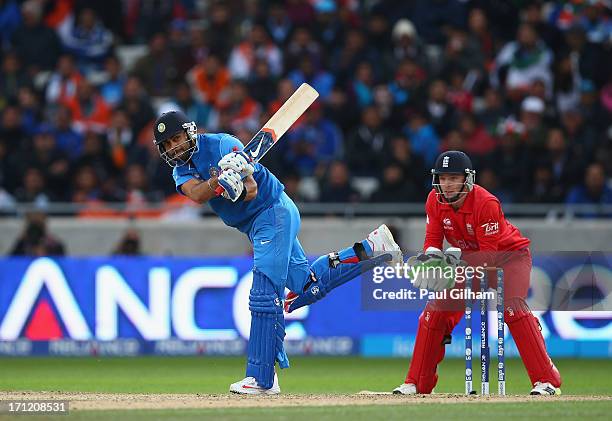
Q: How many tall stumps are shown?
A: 3